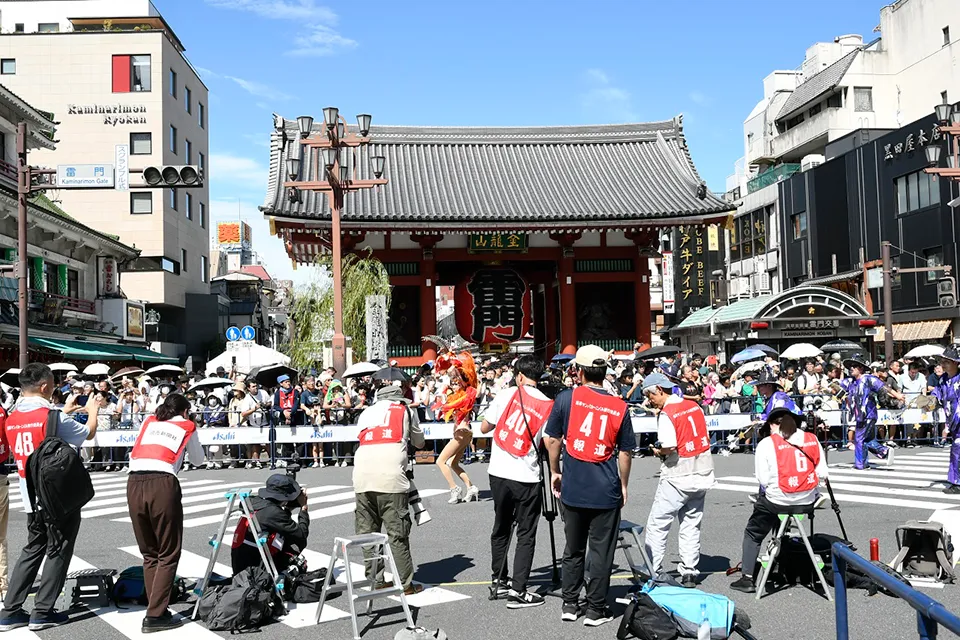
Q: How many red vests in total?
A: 10